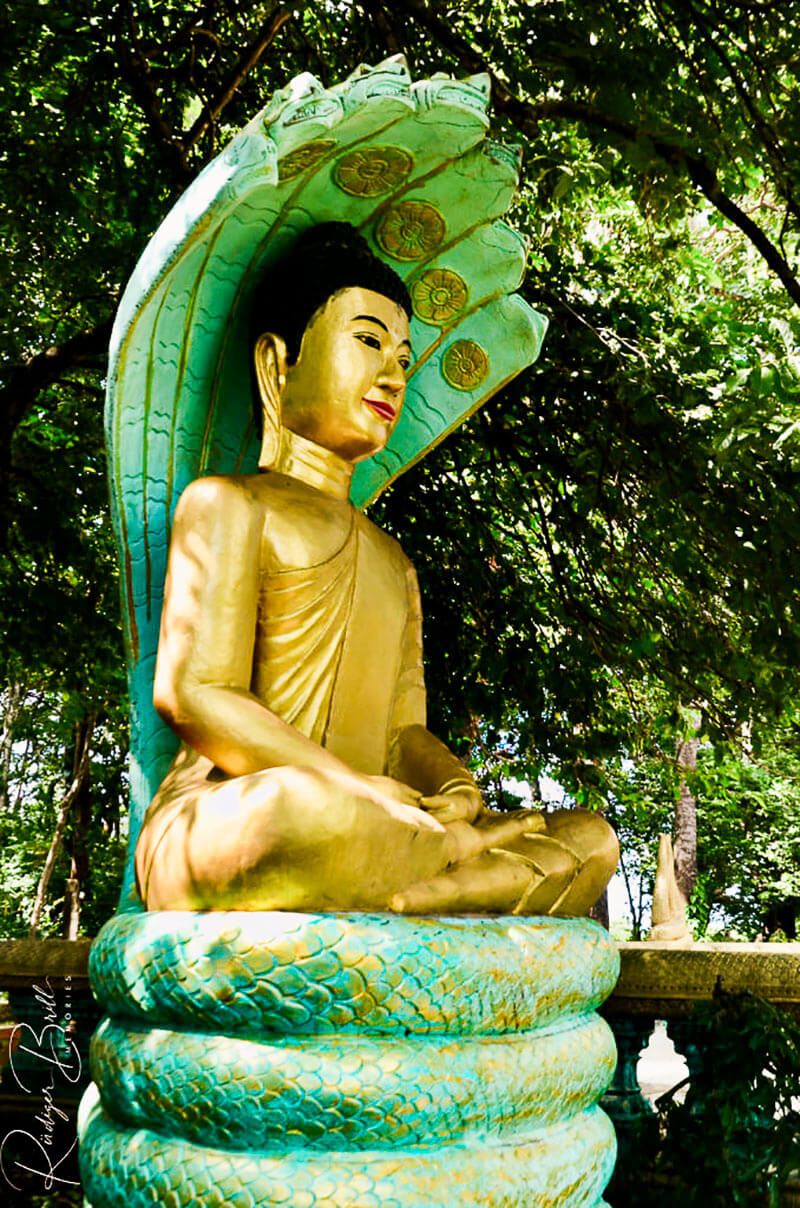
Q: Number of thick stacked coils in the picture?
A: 3